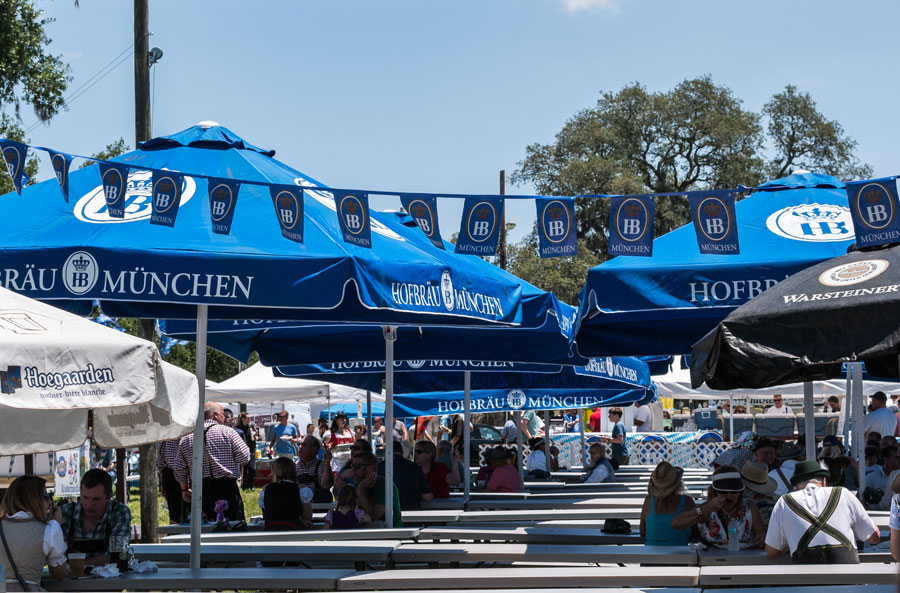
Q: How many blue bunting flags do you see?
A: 13